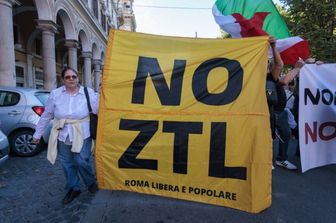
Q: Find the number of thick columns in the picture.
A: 5